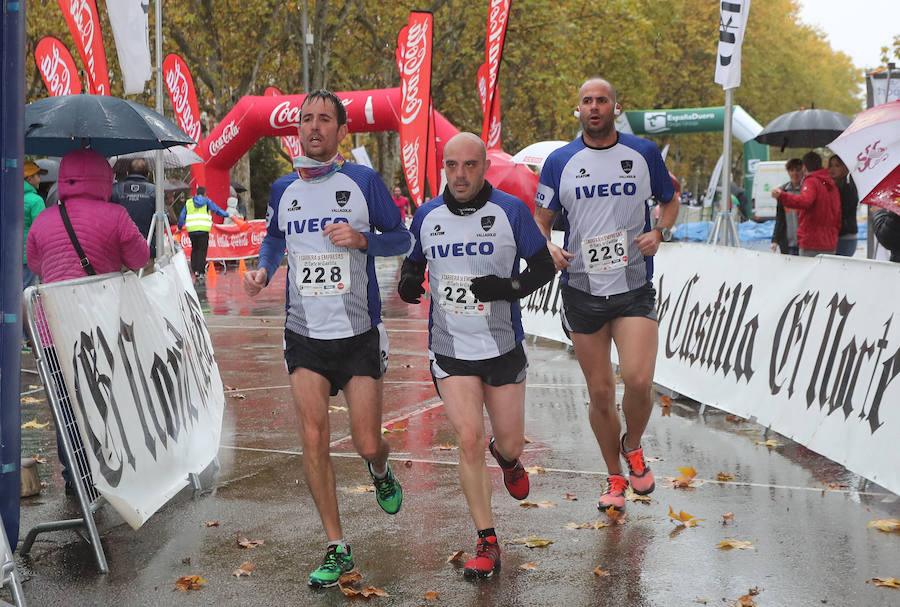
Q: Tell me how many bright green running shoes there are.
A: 2